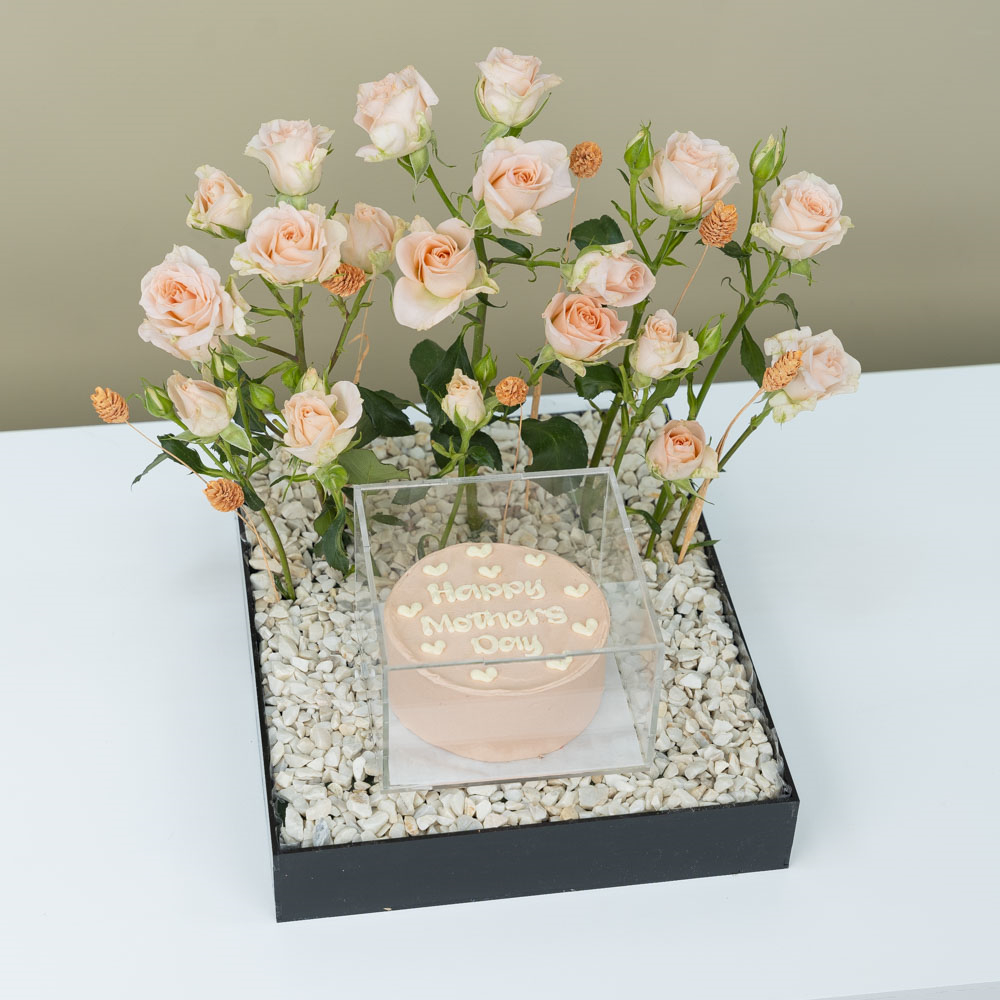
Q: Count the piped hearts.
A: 10